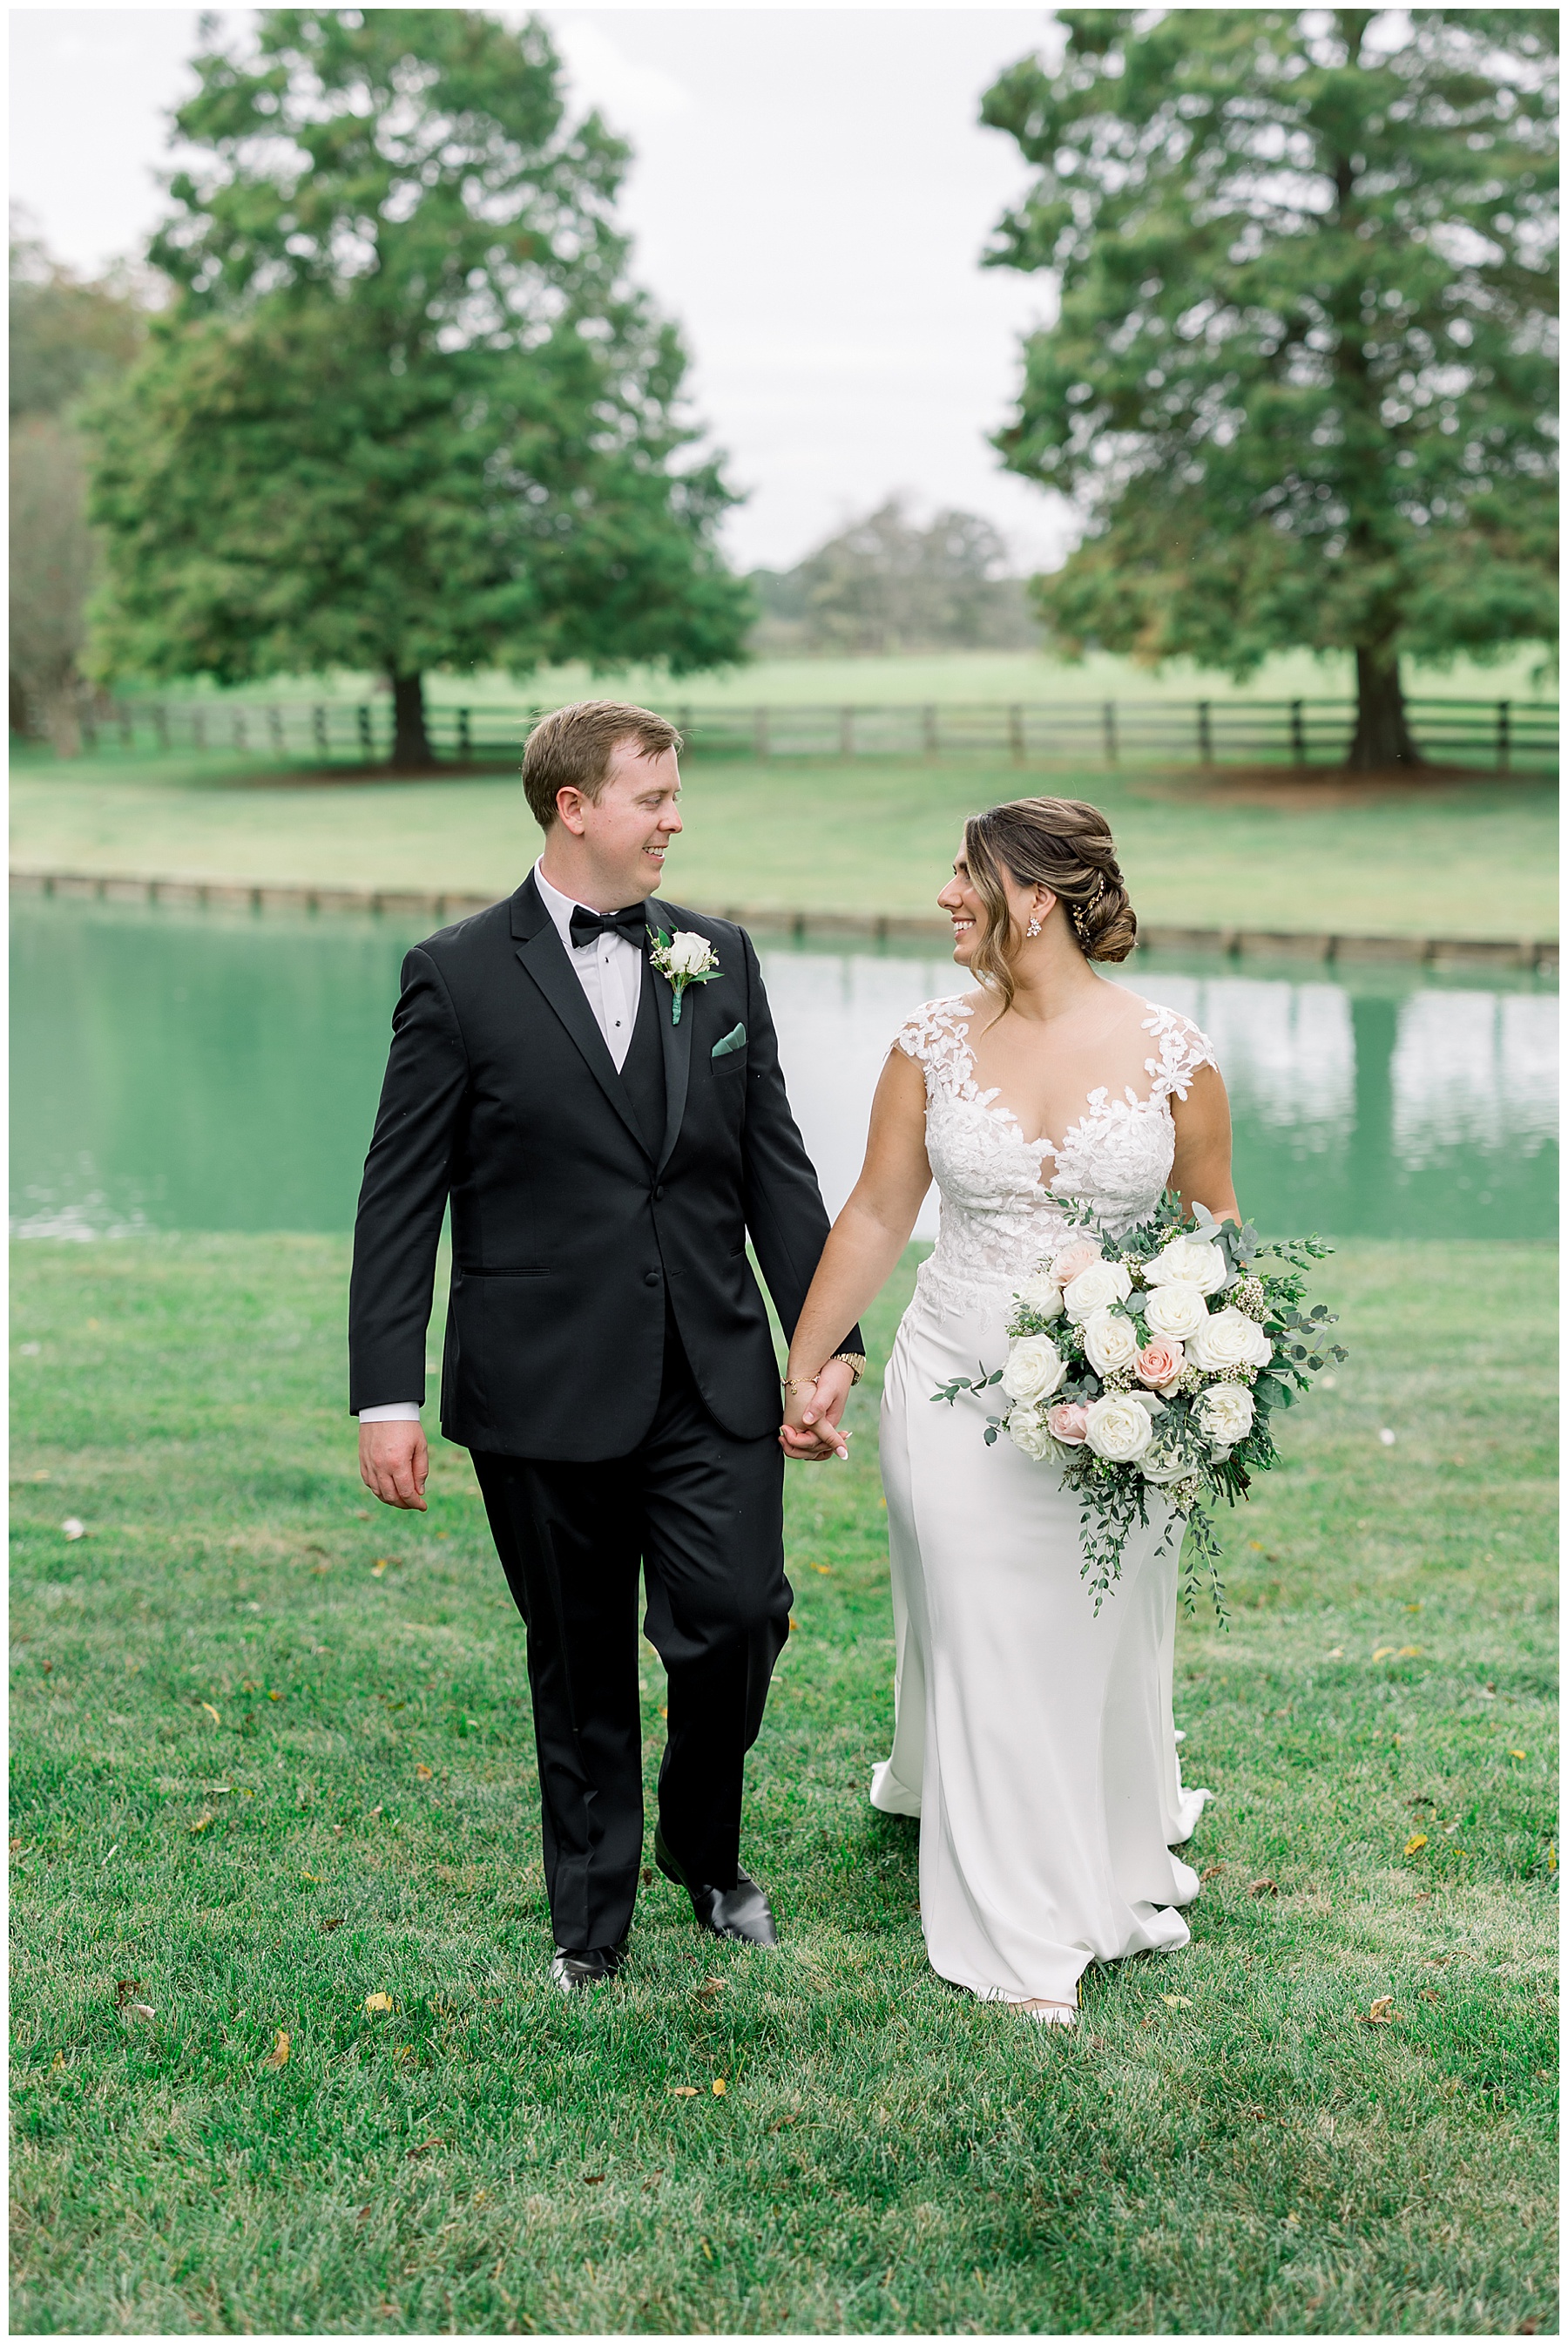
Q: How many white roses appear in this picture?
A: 12